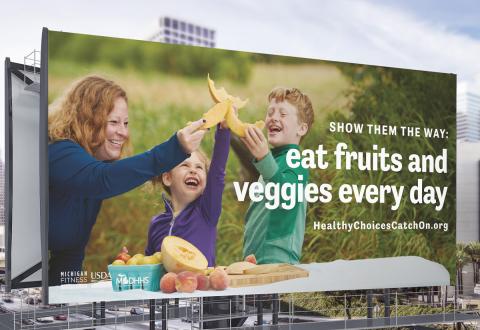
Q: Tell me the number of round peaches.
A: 4